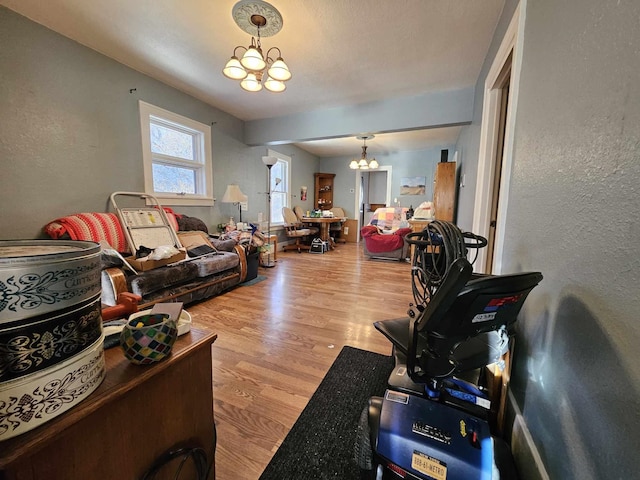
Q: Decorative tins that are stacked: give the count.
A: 3